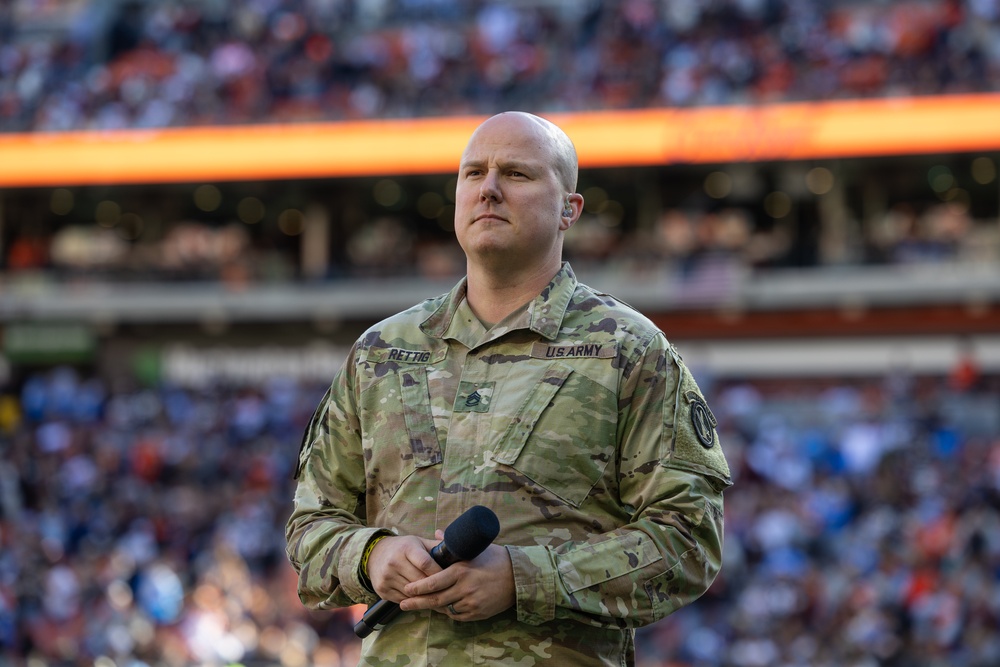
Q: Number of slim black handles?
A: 1